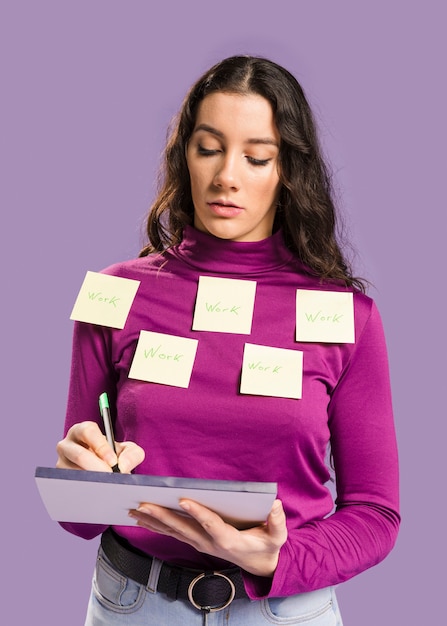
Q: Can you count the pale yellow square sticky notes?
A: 5